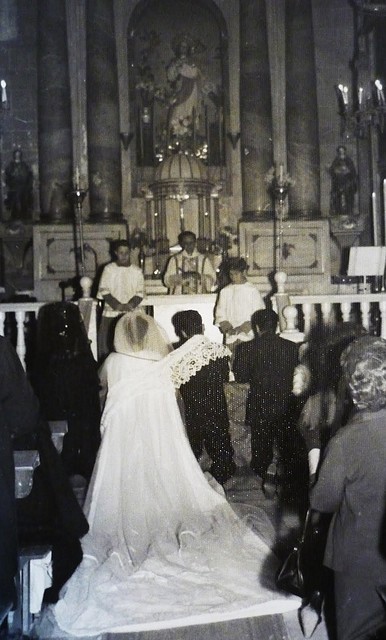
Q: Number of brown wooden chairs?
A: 0